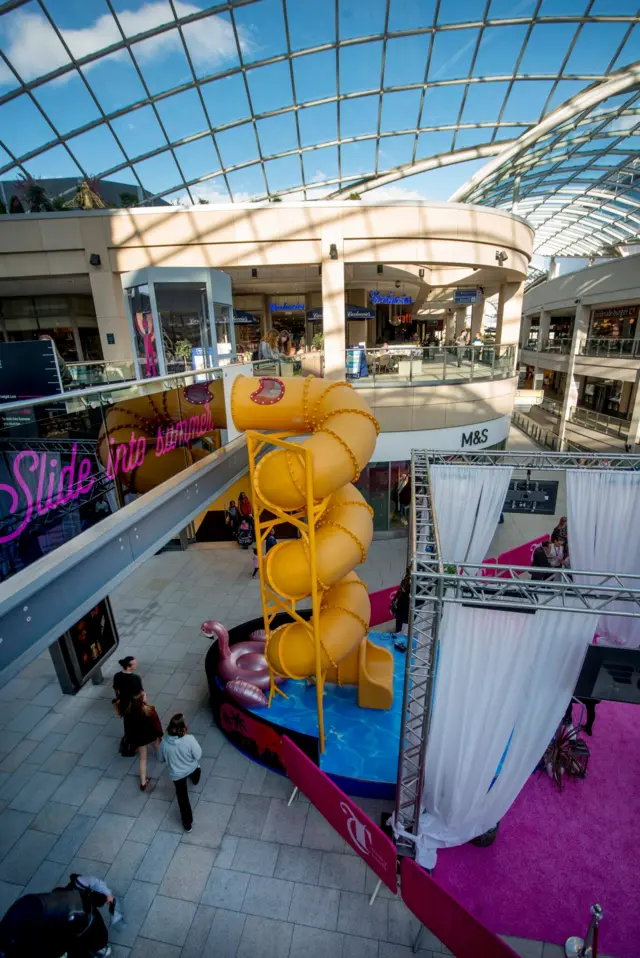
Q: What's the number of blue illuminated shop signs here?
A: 2